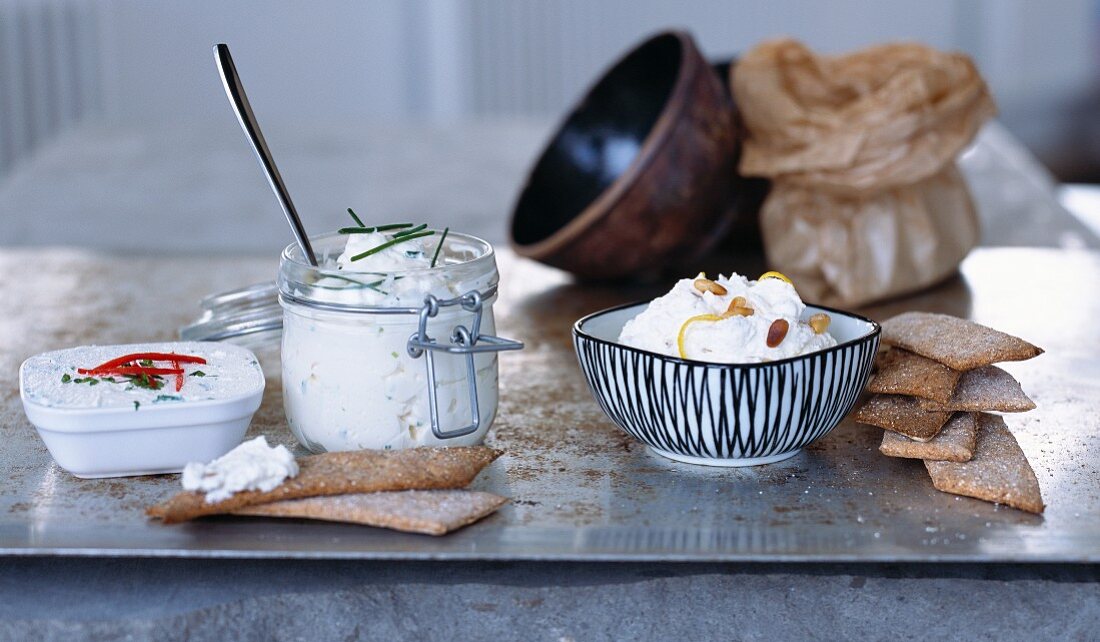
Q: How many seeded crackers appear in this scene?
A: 8